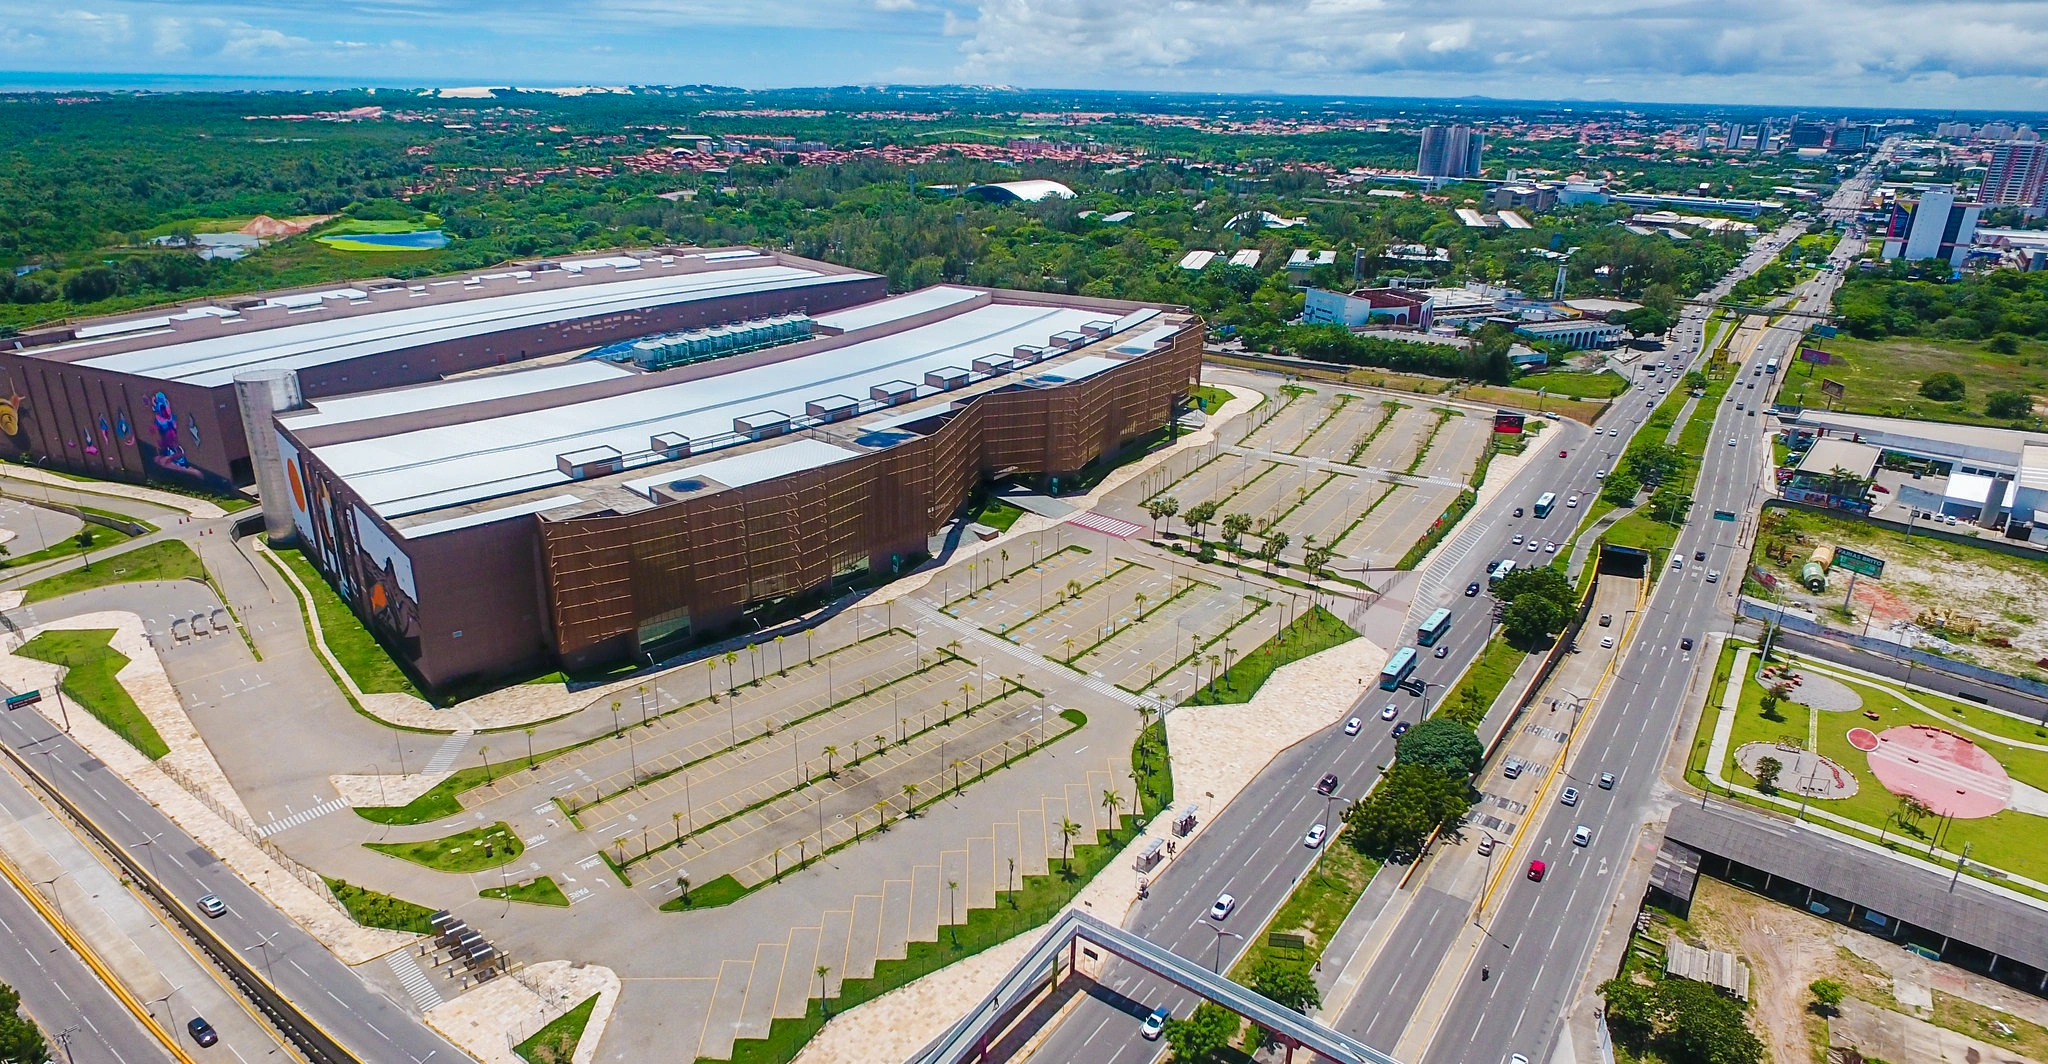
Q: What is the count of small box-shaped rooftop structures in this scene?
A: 10